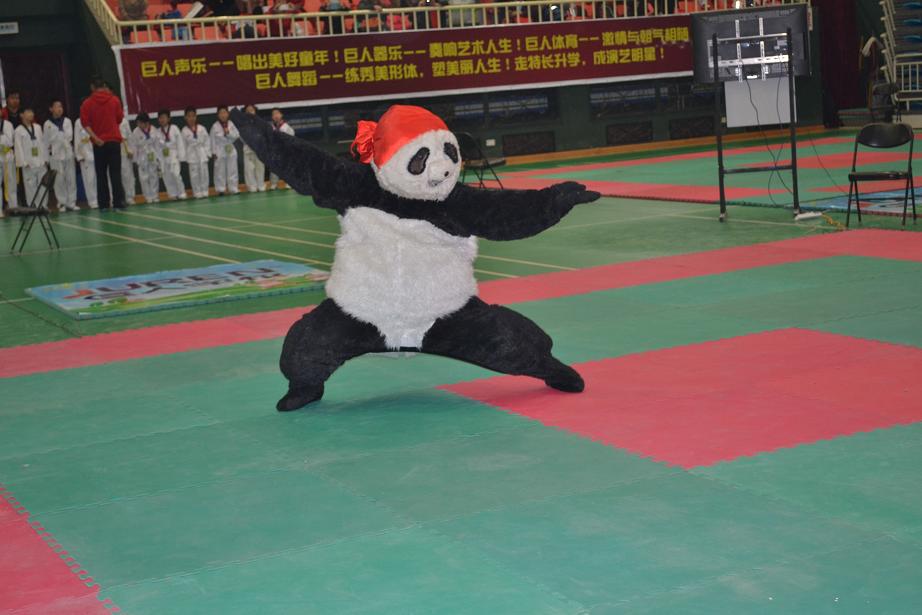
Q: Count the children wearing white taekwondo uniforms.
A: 11